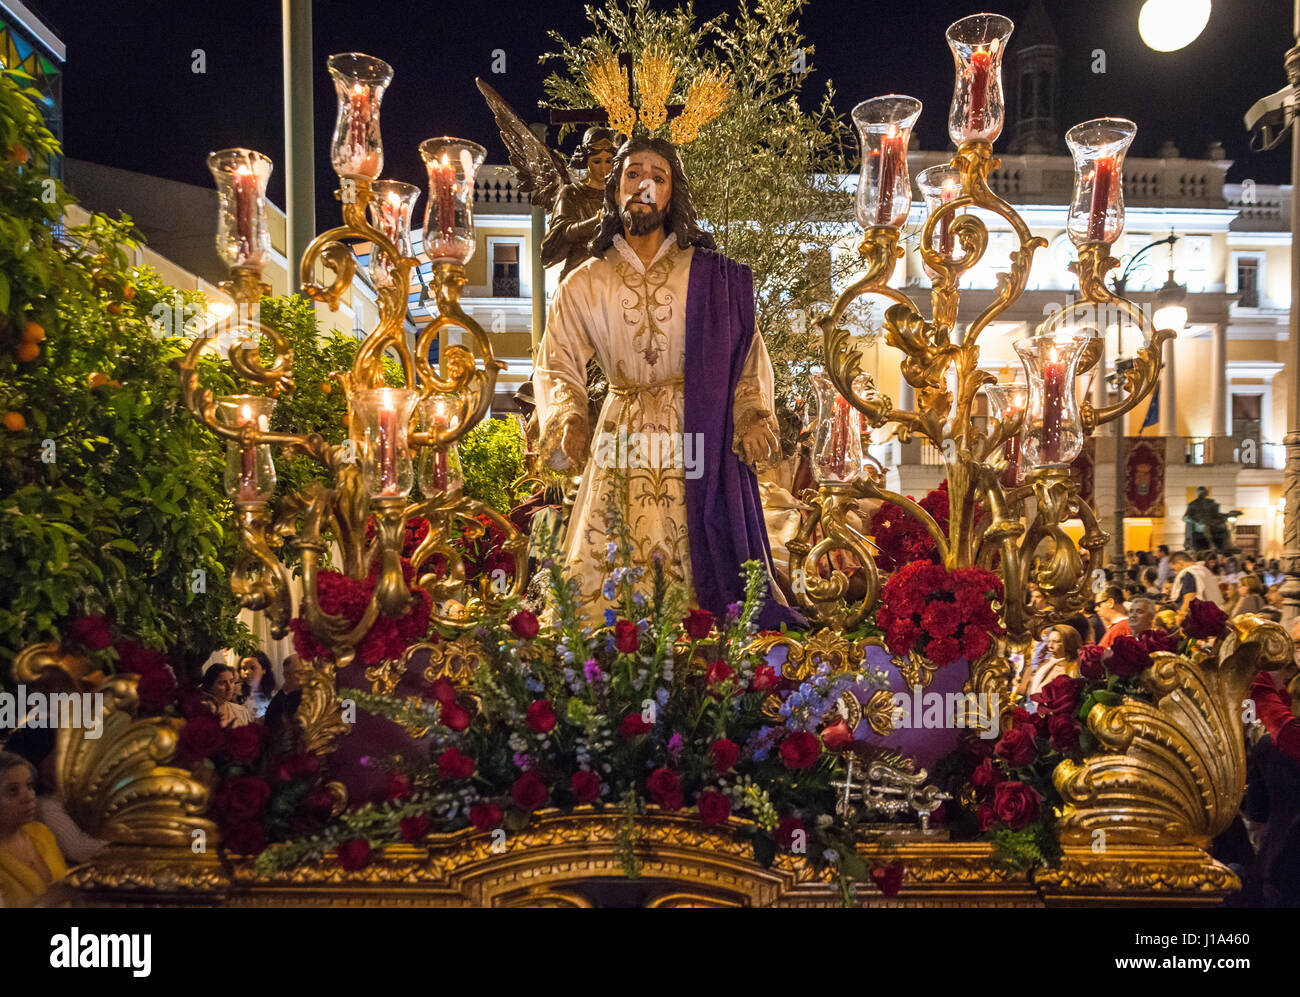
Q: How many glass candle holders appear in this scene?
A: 14